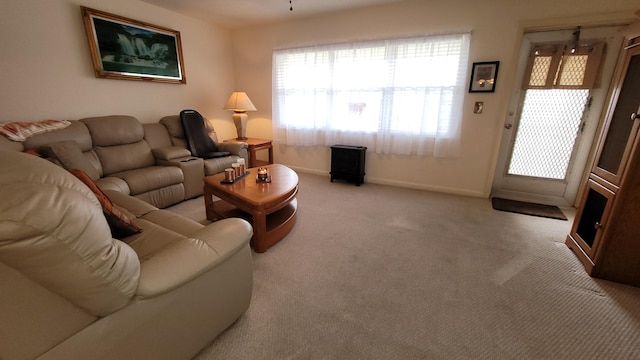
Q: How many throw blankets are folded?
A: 1